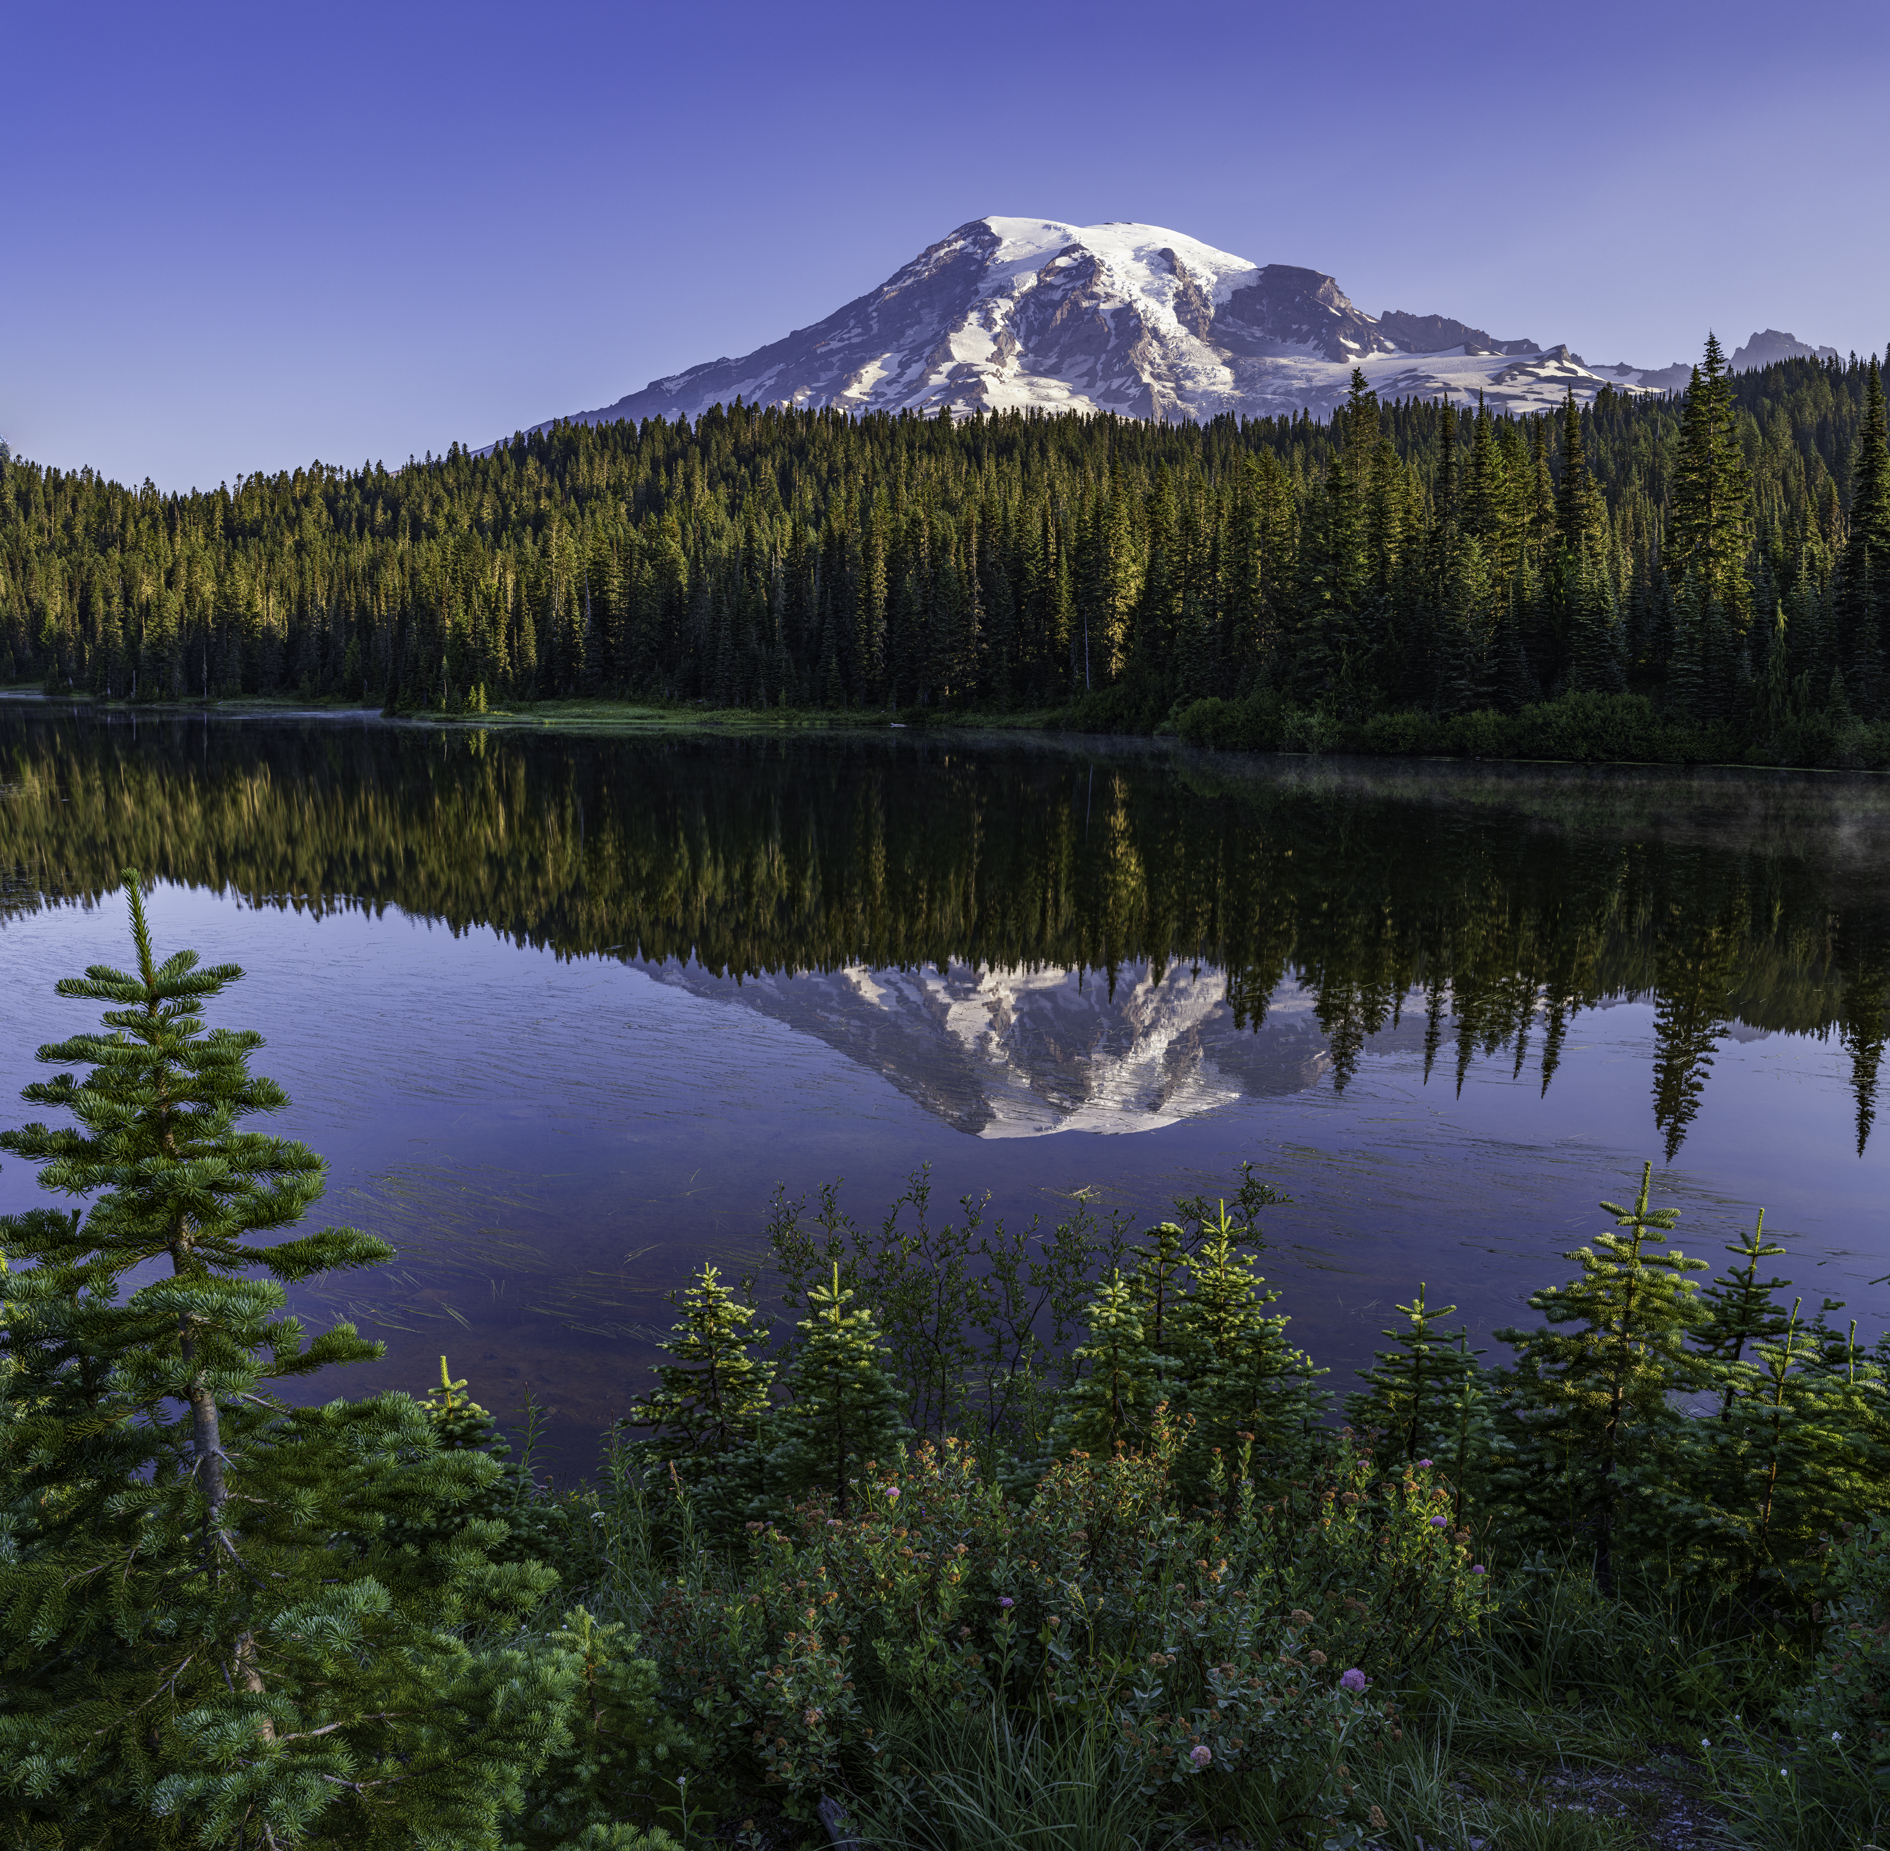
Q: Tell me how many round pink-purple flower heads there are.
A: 8